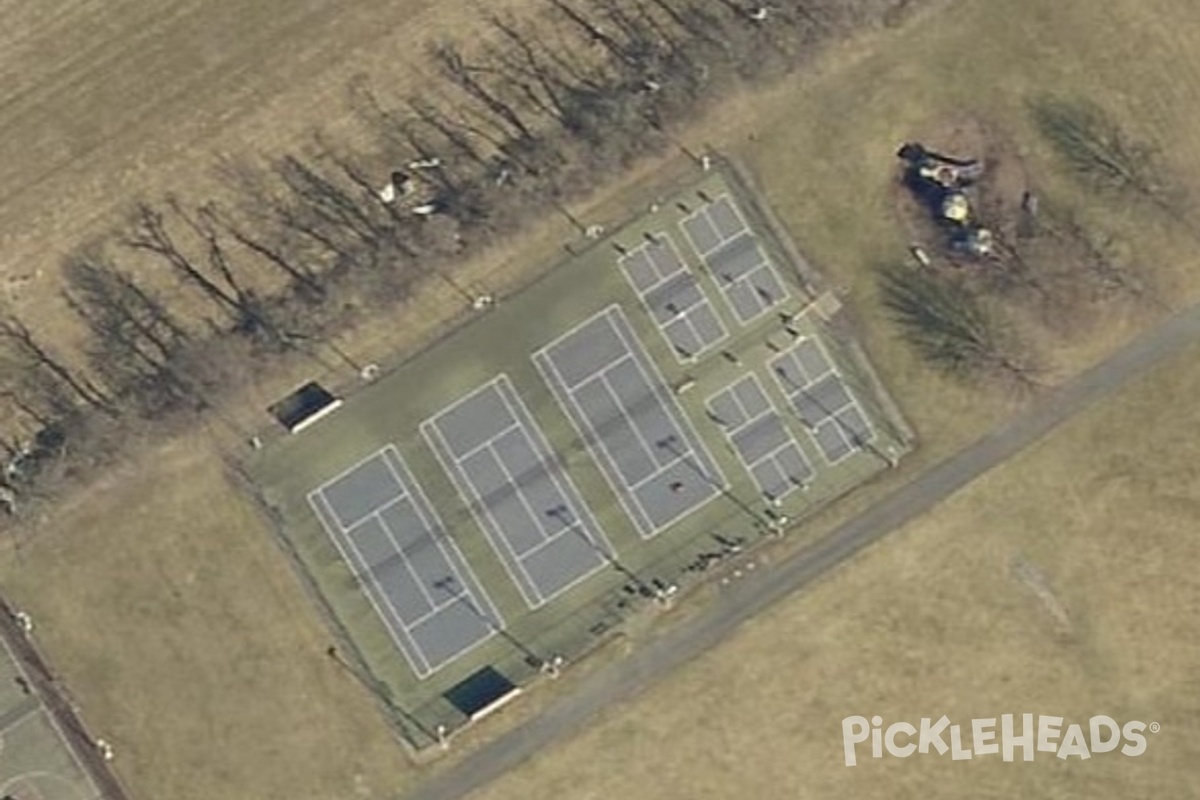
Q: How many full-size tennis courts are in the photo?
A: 3